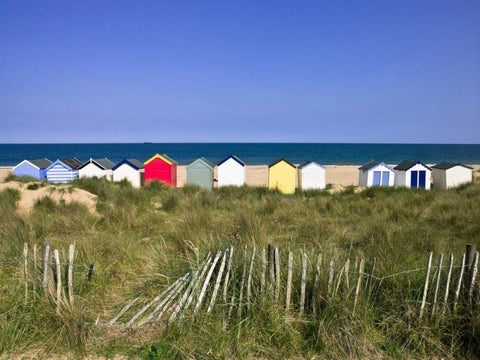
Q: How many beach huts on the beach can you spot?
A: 12